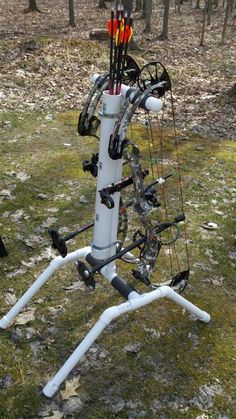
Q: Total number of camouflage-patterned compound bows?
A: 2